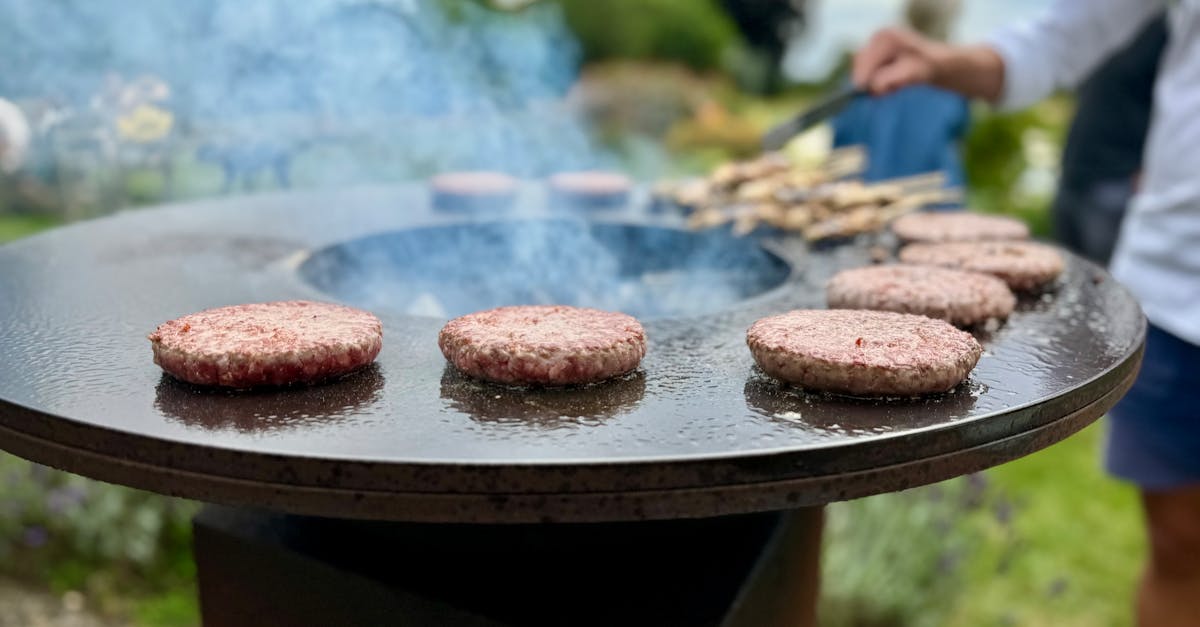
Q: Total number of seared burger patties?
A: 8